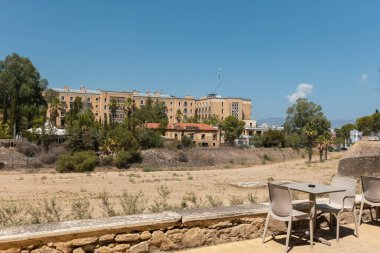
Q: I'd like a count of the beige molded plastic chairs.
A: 3